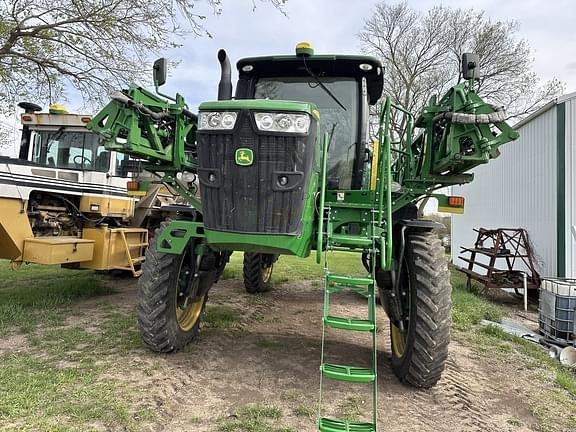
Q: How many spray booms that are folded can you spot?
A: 2